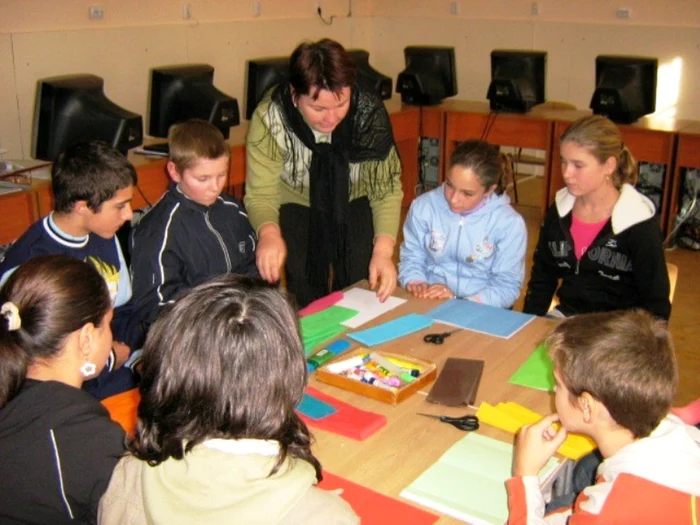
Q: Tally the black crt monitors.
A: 7